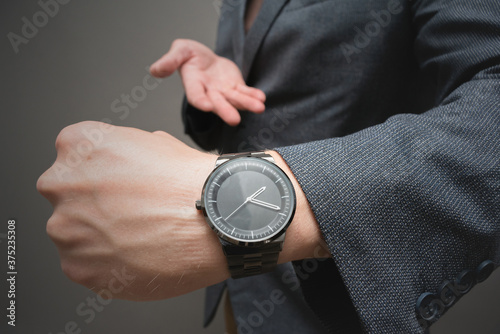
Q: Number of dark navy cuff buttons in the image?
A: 4